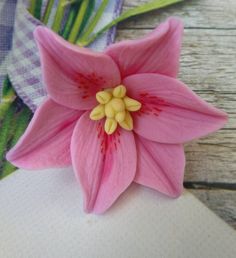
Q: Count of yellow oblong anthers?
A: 6